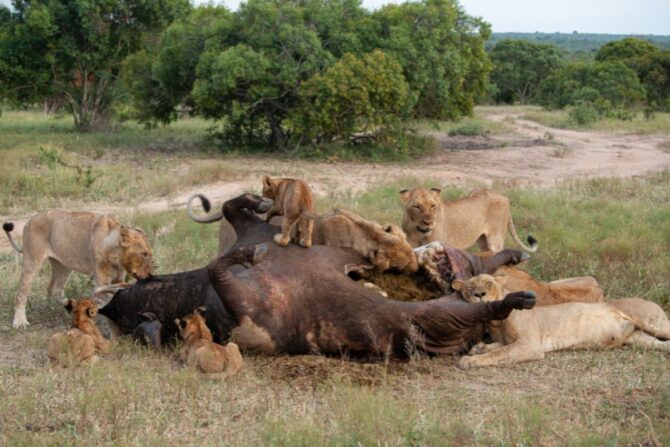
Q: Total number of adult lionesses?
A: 5